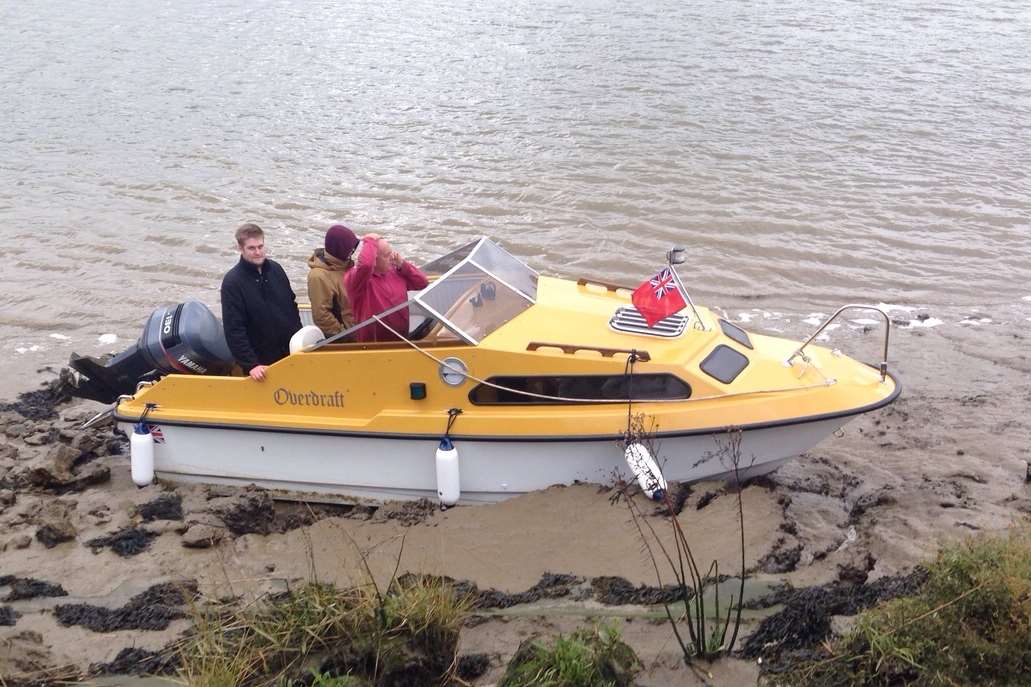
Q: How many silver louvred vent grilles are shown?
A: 1